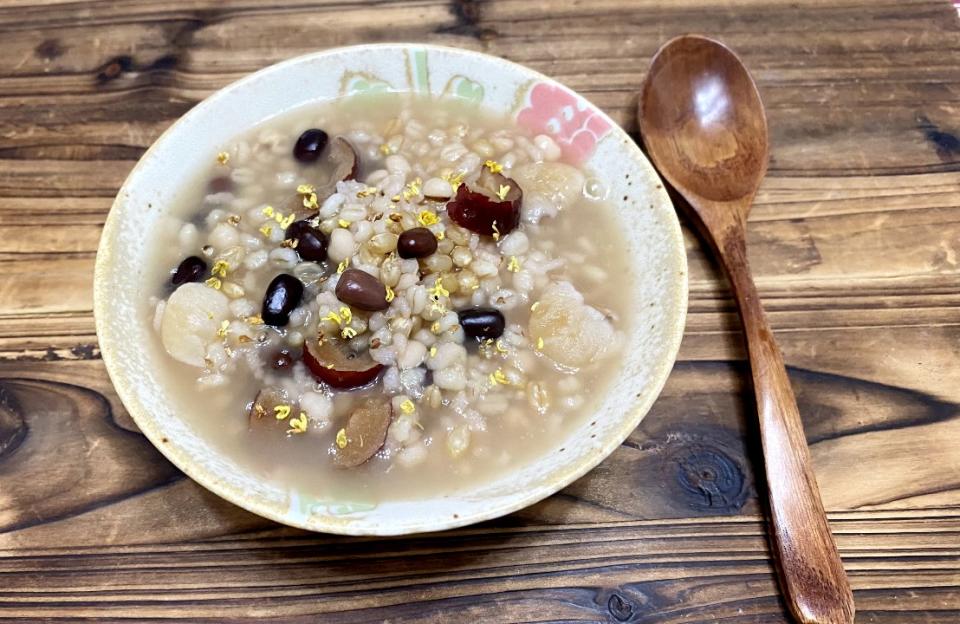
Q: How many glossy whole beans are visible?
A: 7